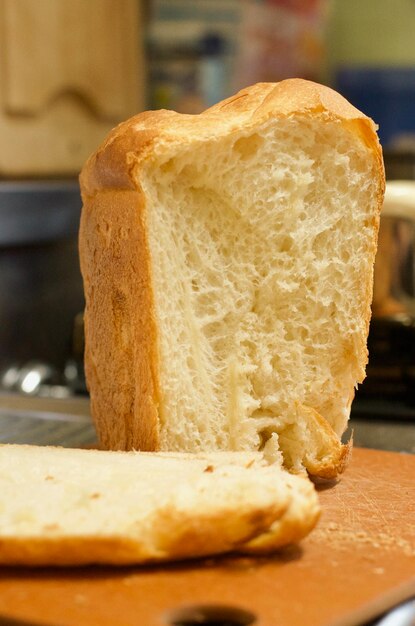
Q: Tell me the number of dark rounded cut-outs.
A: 1